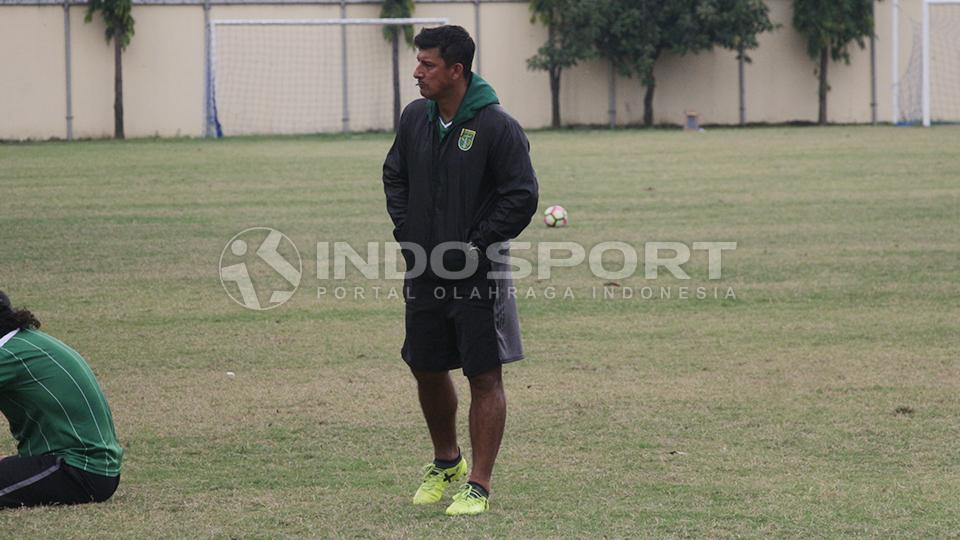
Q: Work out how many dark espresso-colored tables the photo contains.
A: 0